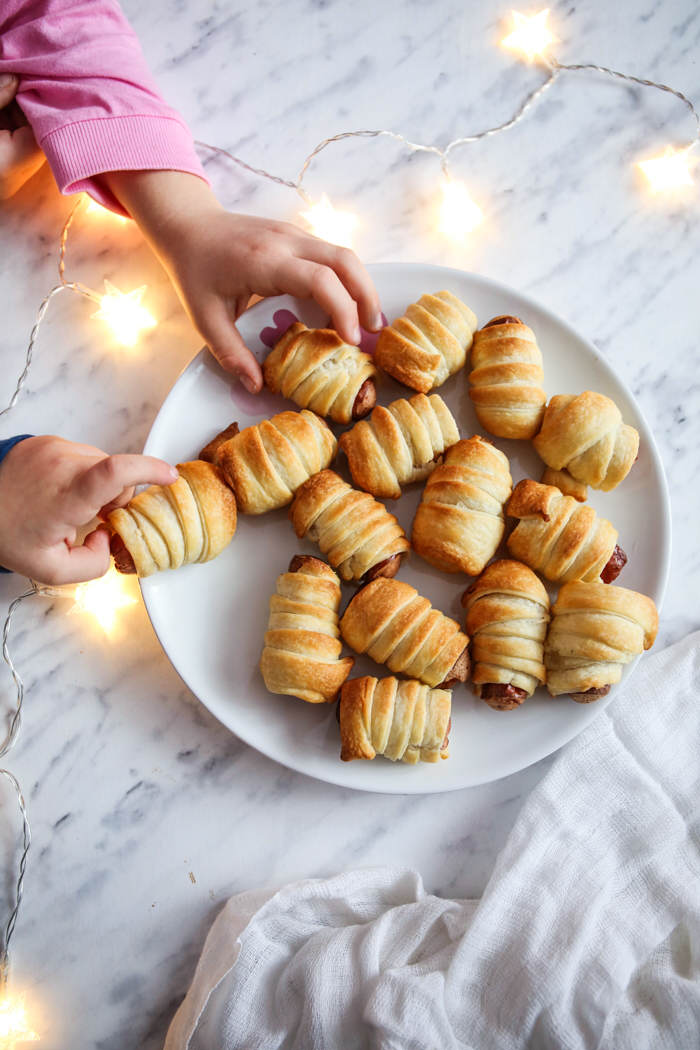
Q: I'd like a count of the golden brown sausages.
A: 15